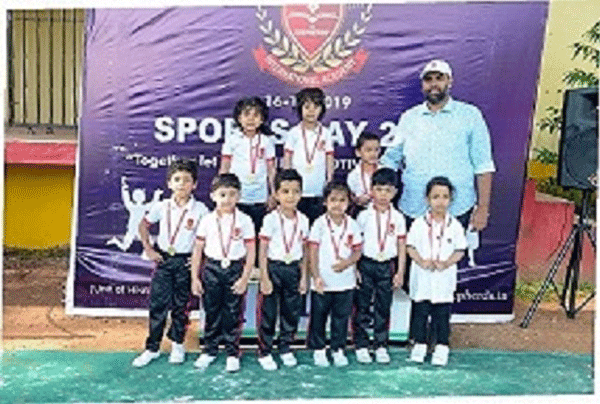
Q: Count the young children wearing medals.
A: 9